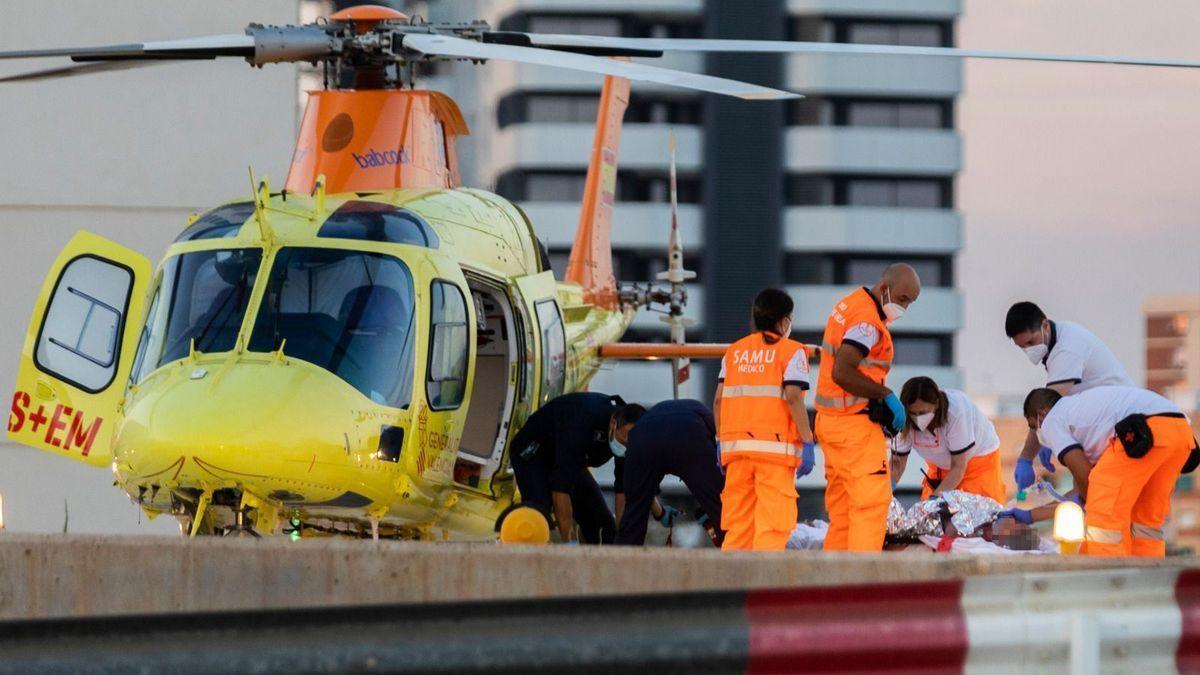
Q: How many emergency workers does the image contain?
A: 7